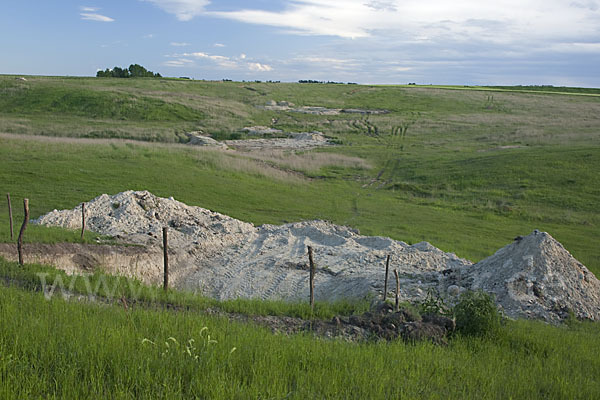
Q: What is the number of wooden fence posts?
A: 7